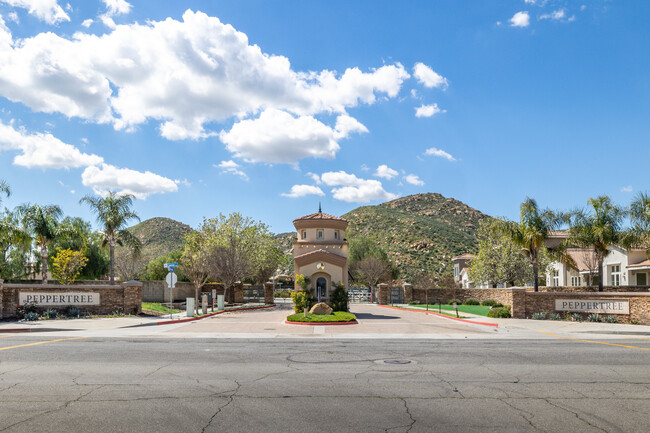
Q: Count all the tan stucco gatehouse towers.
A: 1